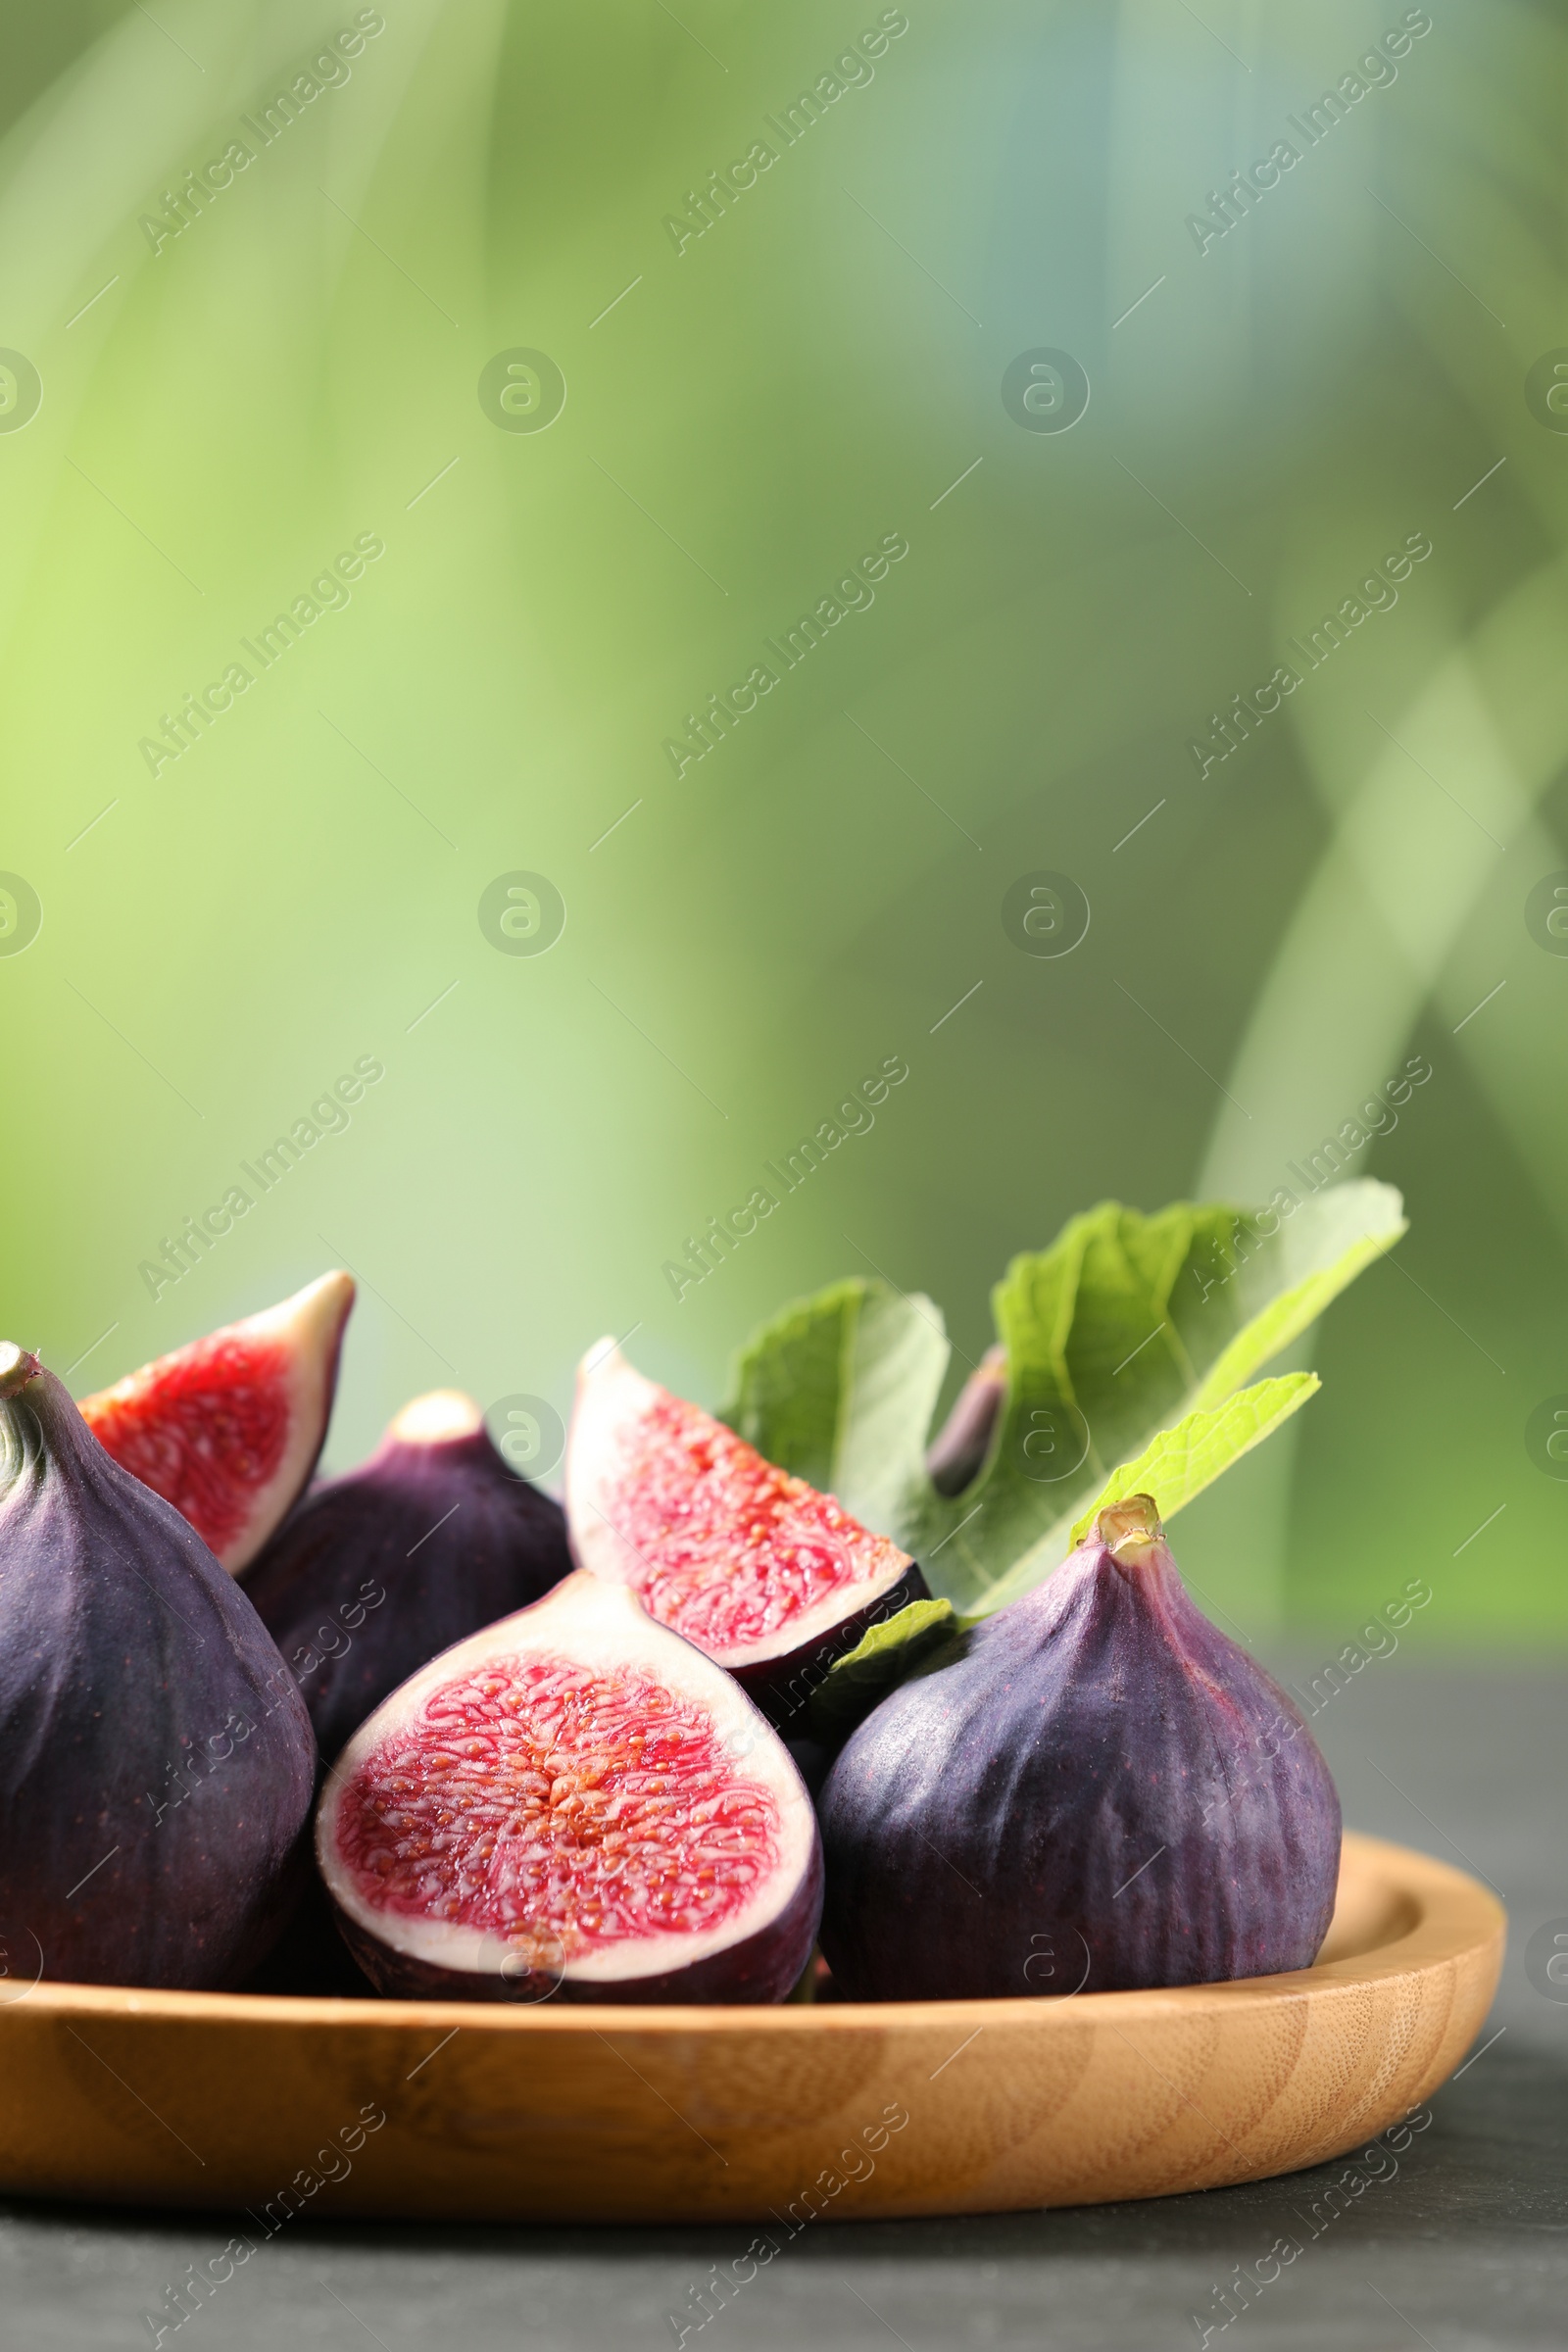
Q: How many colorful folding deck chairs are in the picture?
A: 0